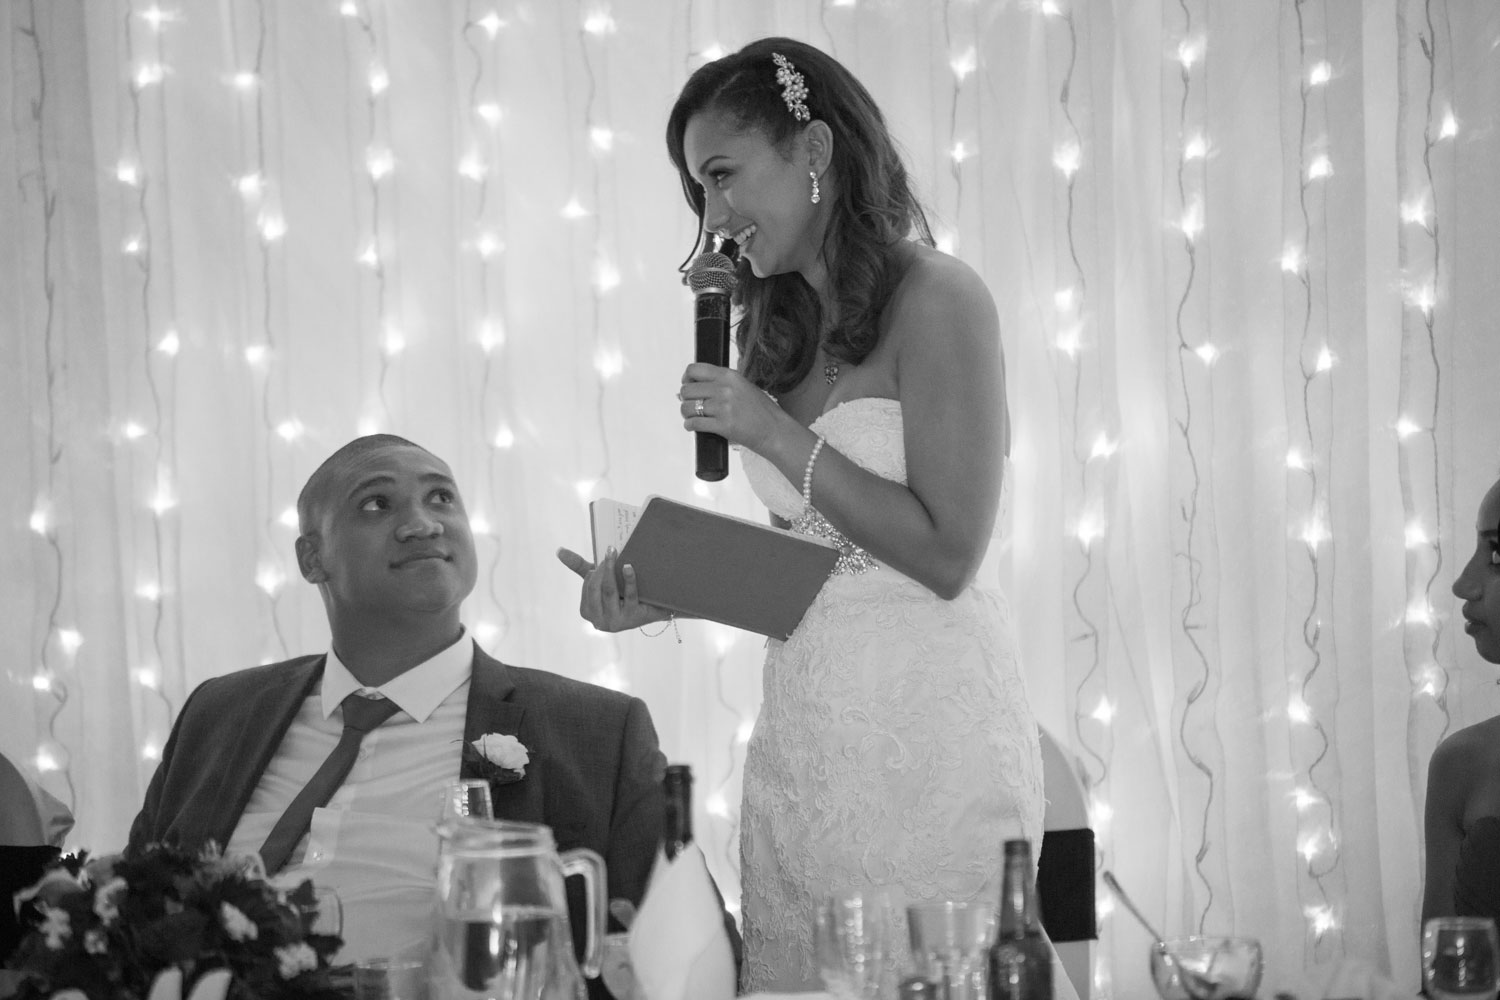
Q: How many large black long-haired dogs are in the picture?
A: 0